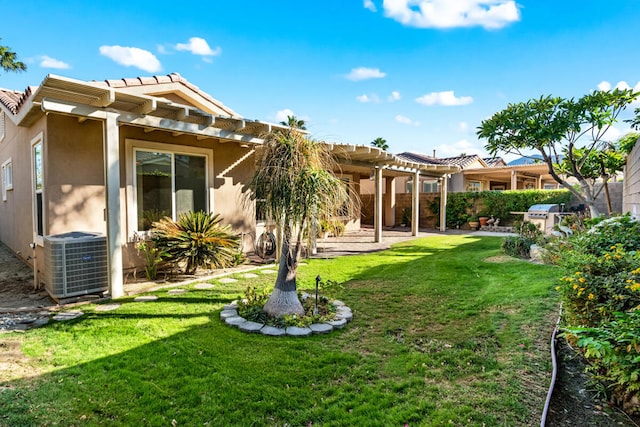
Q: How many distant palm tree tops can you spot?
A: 3